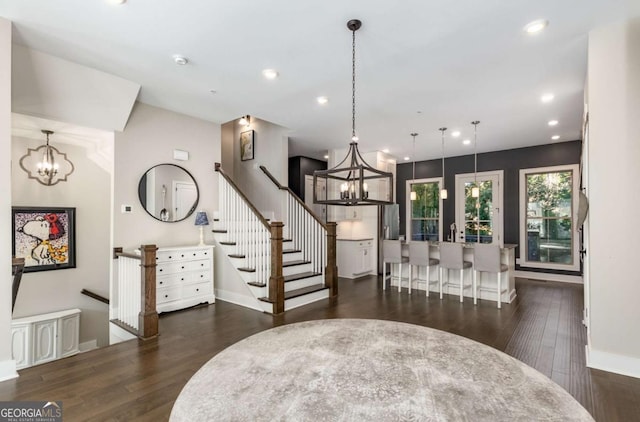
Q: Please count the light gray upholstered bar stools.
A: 4